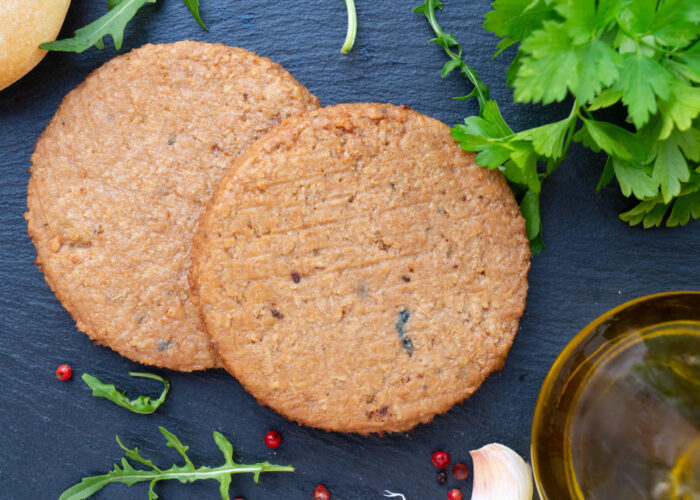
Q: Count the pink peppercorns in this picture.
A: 6